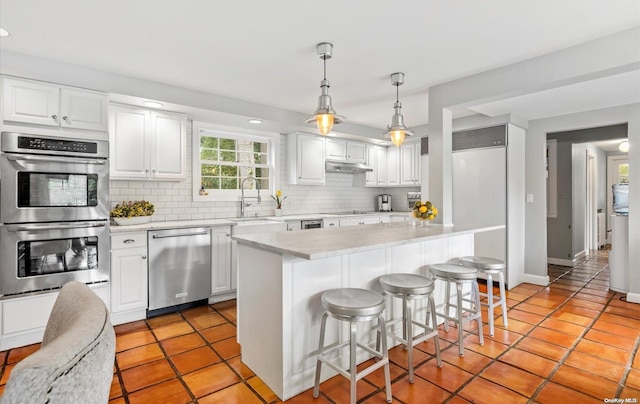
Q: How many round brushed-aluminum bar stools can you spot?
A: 4